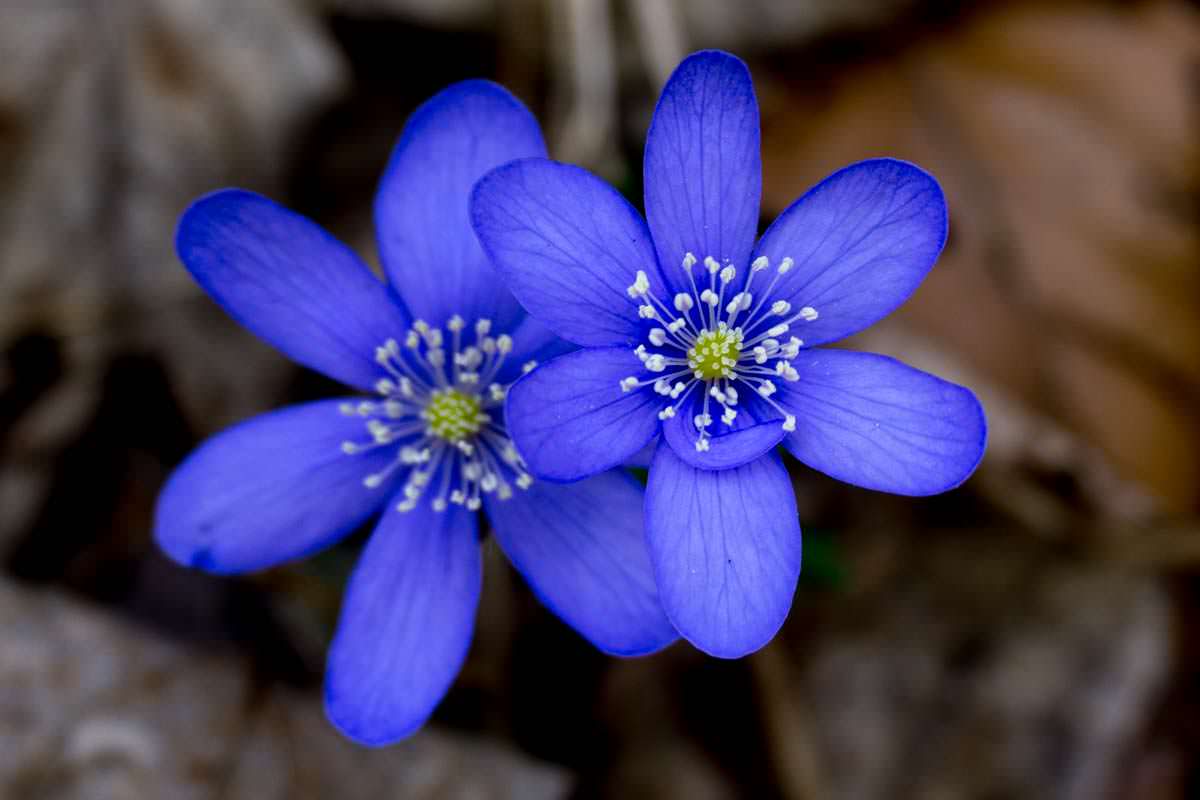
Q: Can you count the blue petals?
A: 13